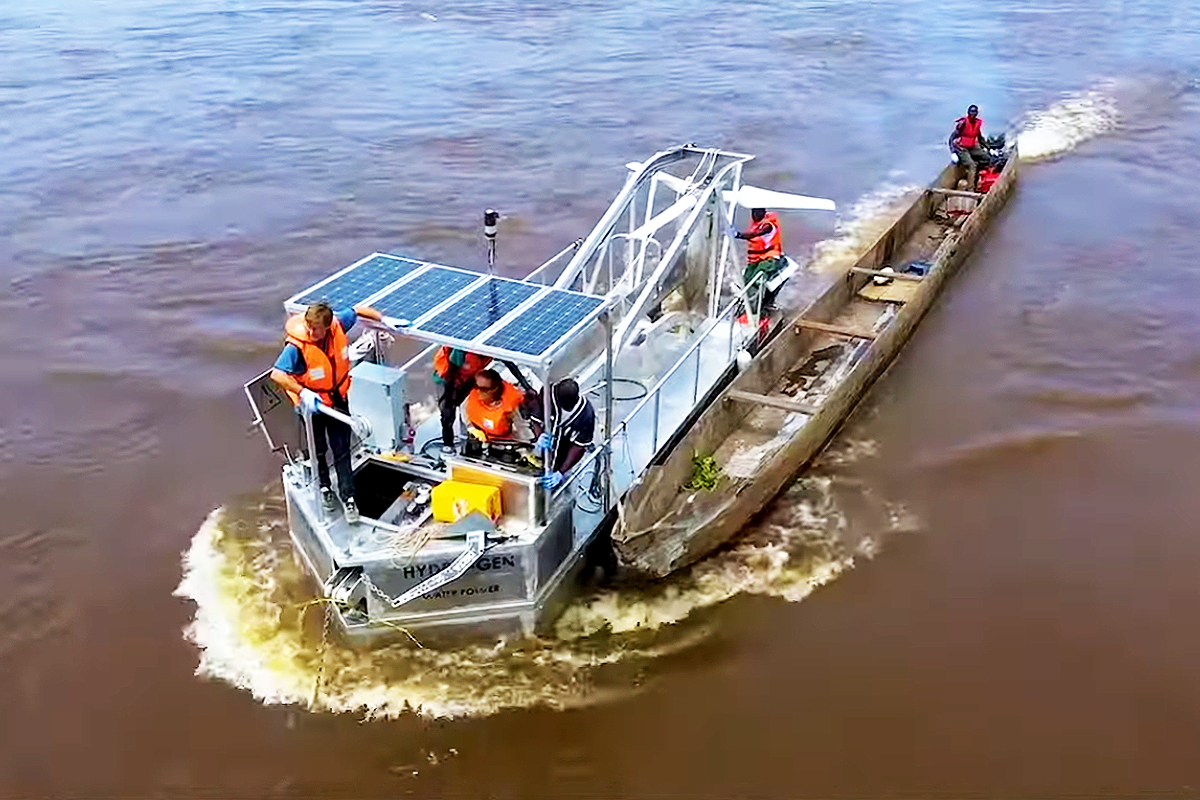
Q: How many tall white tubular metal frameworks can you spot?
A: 1